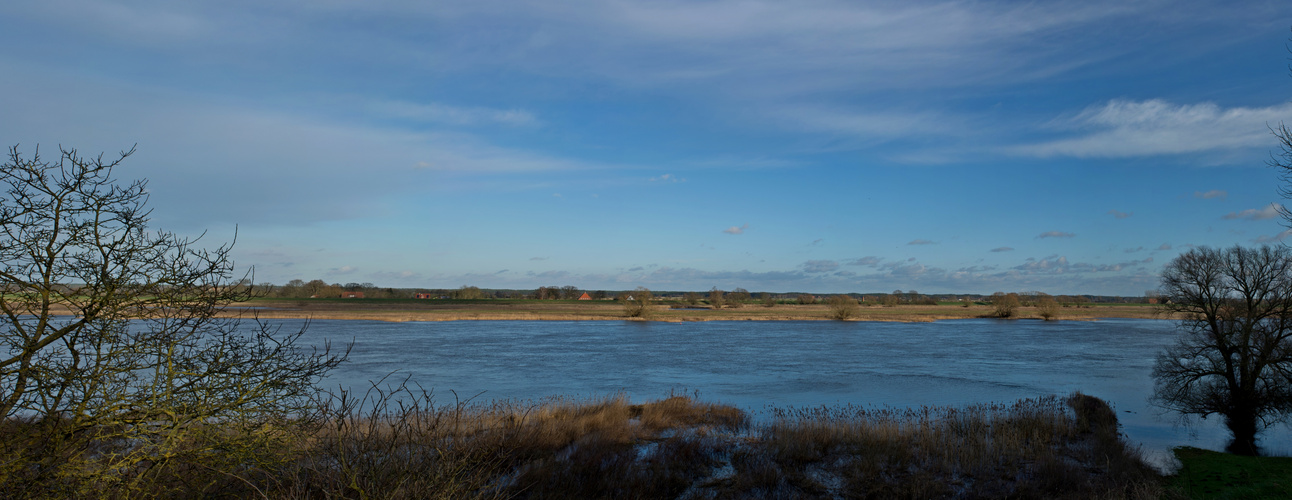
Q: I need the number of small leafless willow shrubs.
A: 4